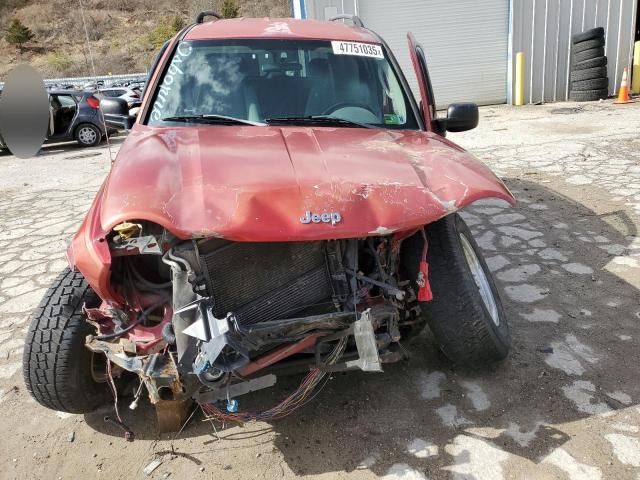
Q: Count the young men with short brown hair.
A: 0